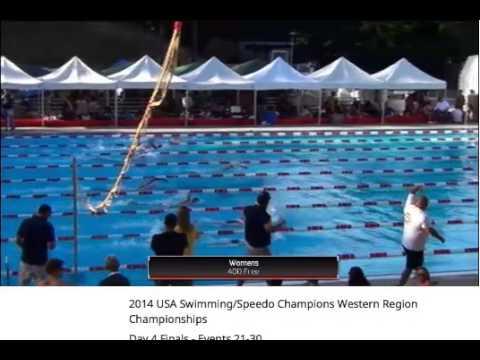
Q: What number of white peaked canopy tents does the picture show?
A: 7